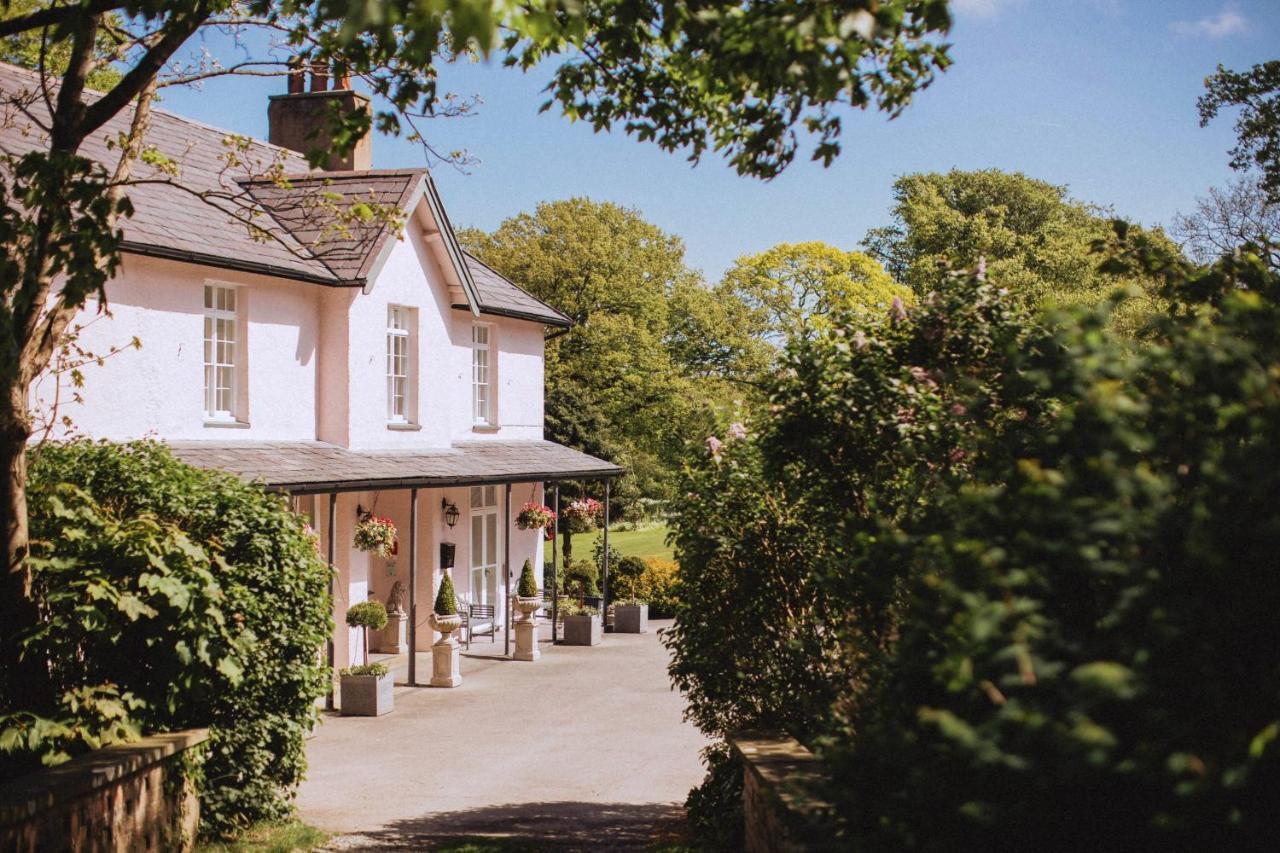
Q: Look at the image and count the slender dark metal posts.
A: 5